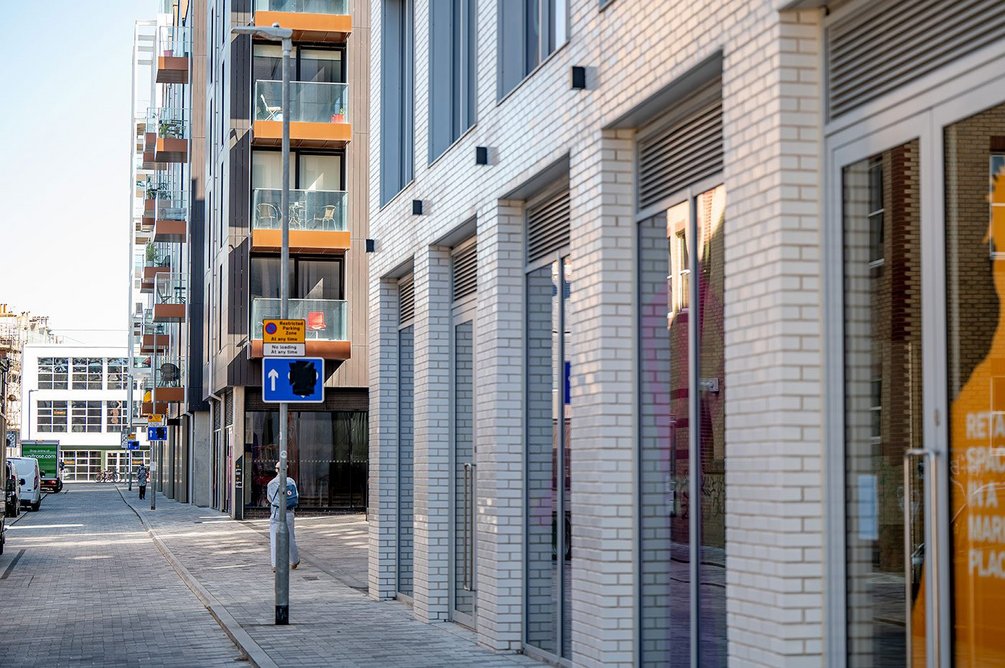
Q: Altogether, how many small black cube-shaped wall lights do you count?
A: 4